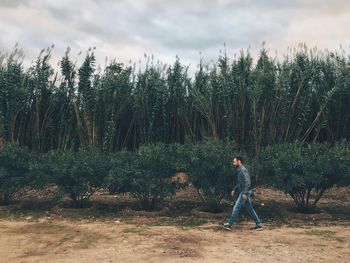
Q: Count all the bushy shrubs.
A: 5